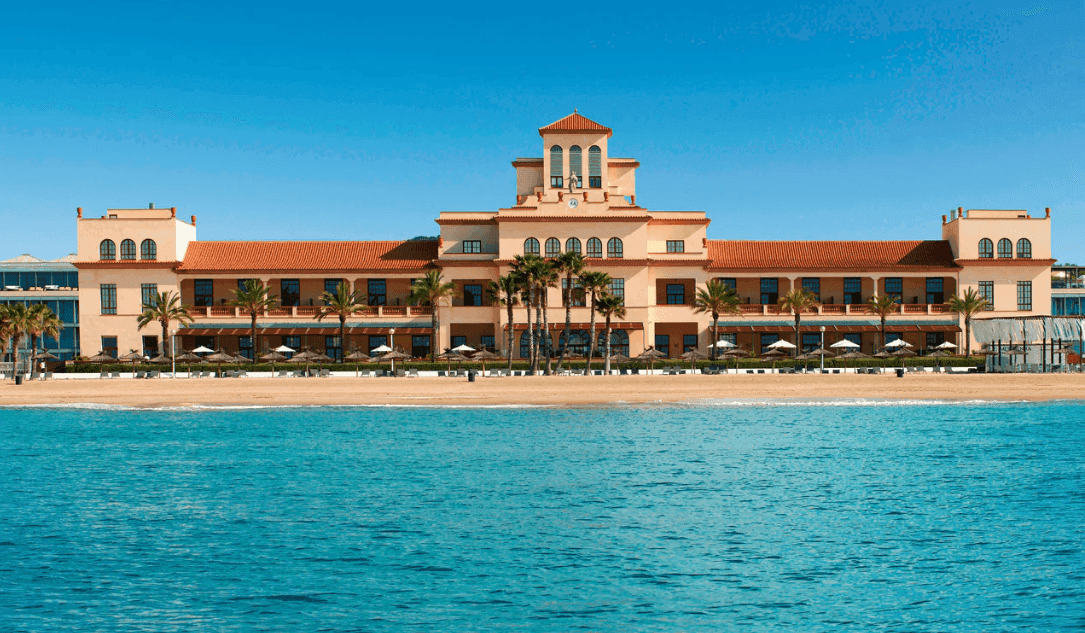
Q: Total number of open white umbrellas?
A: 9